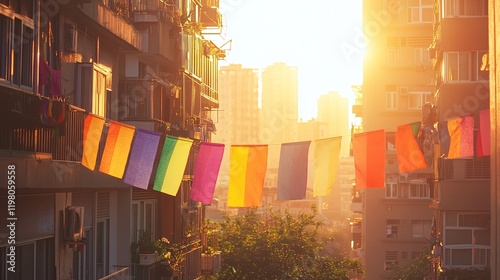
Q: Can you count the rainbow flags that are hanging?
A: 12